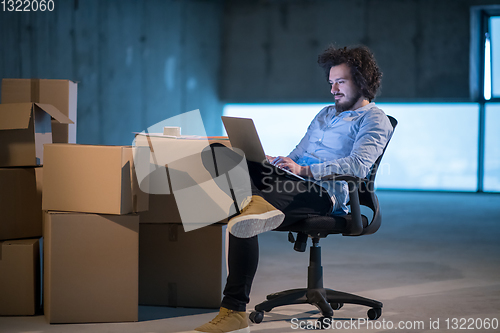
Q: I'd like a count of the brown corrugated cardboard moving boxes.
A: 8